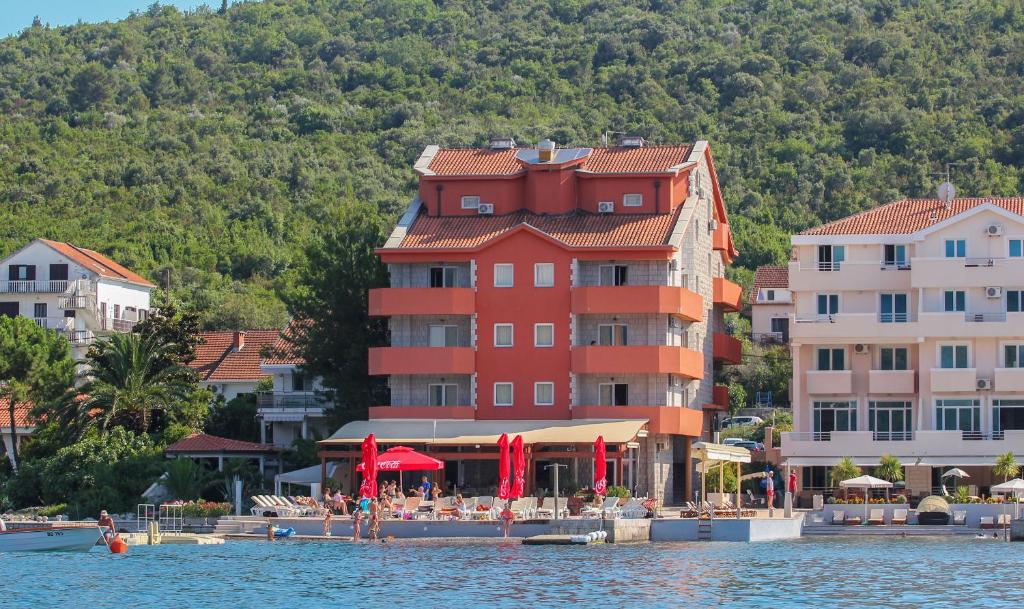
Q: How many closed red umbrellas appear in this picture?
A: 4